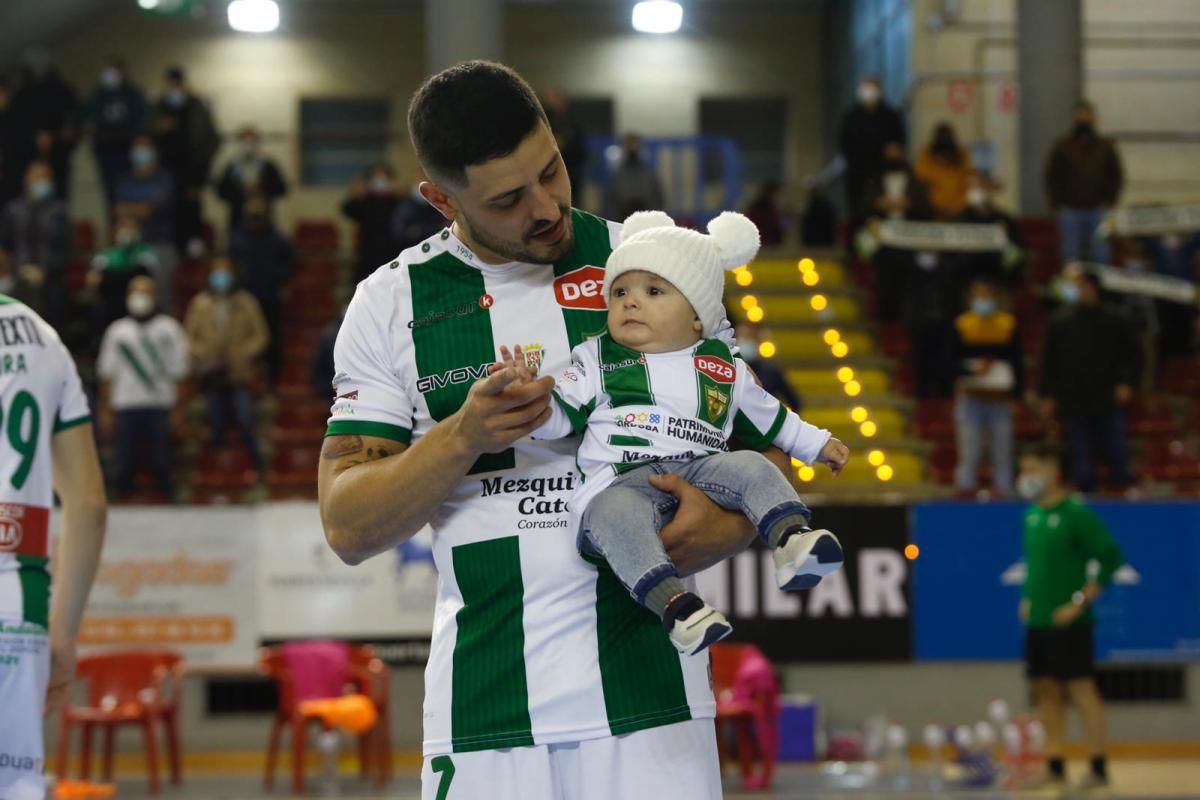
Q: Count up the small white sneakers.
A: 2